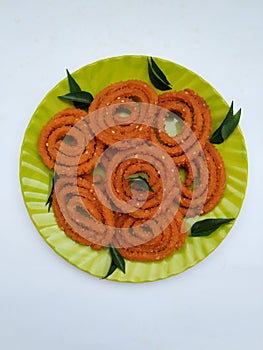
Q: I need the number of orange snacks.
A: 7